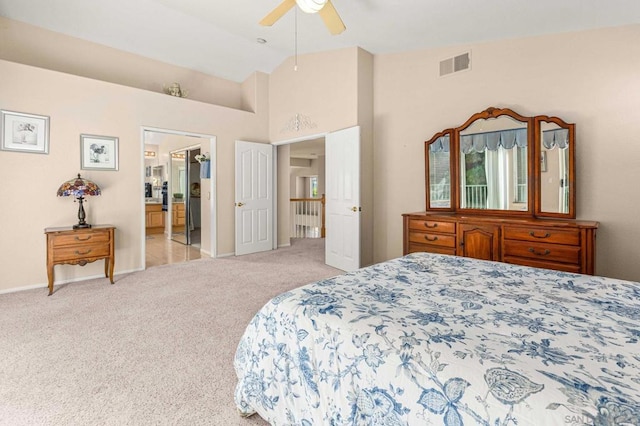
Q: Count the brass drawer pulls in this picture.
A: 6